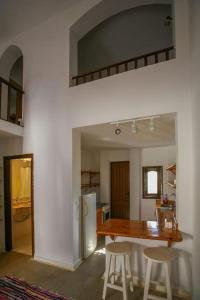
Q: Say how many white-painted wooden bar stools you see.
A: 2